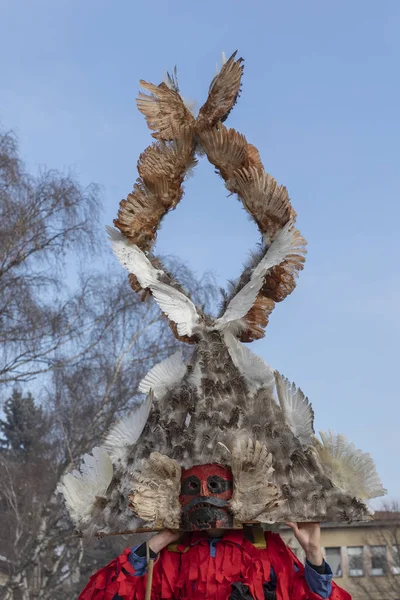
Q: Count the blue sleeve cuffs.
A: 2